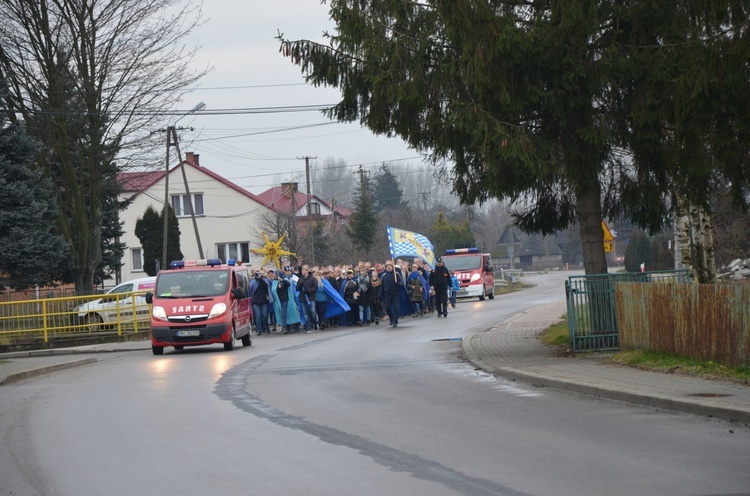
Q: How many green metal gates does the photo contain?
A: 1